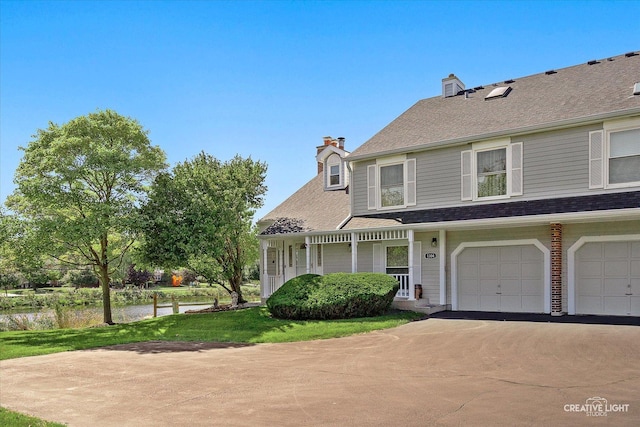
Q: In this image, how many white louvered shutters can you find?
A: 7